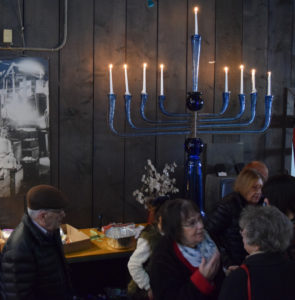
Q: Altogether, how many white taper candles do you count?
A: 9